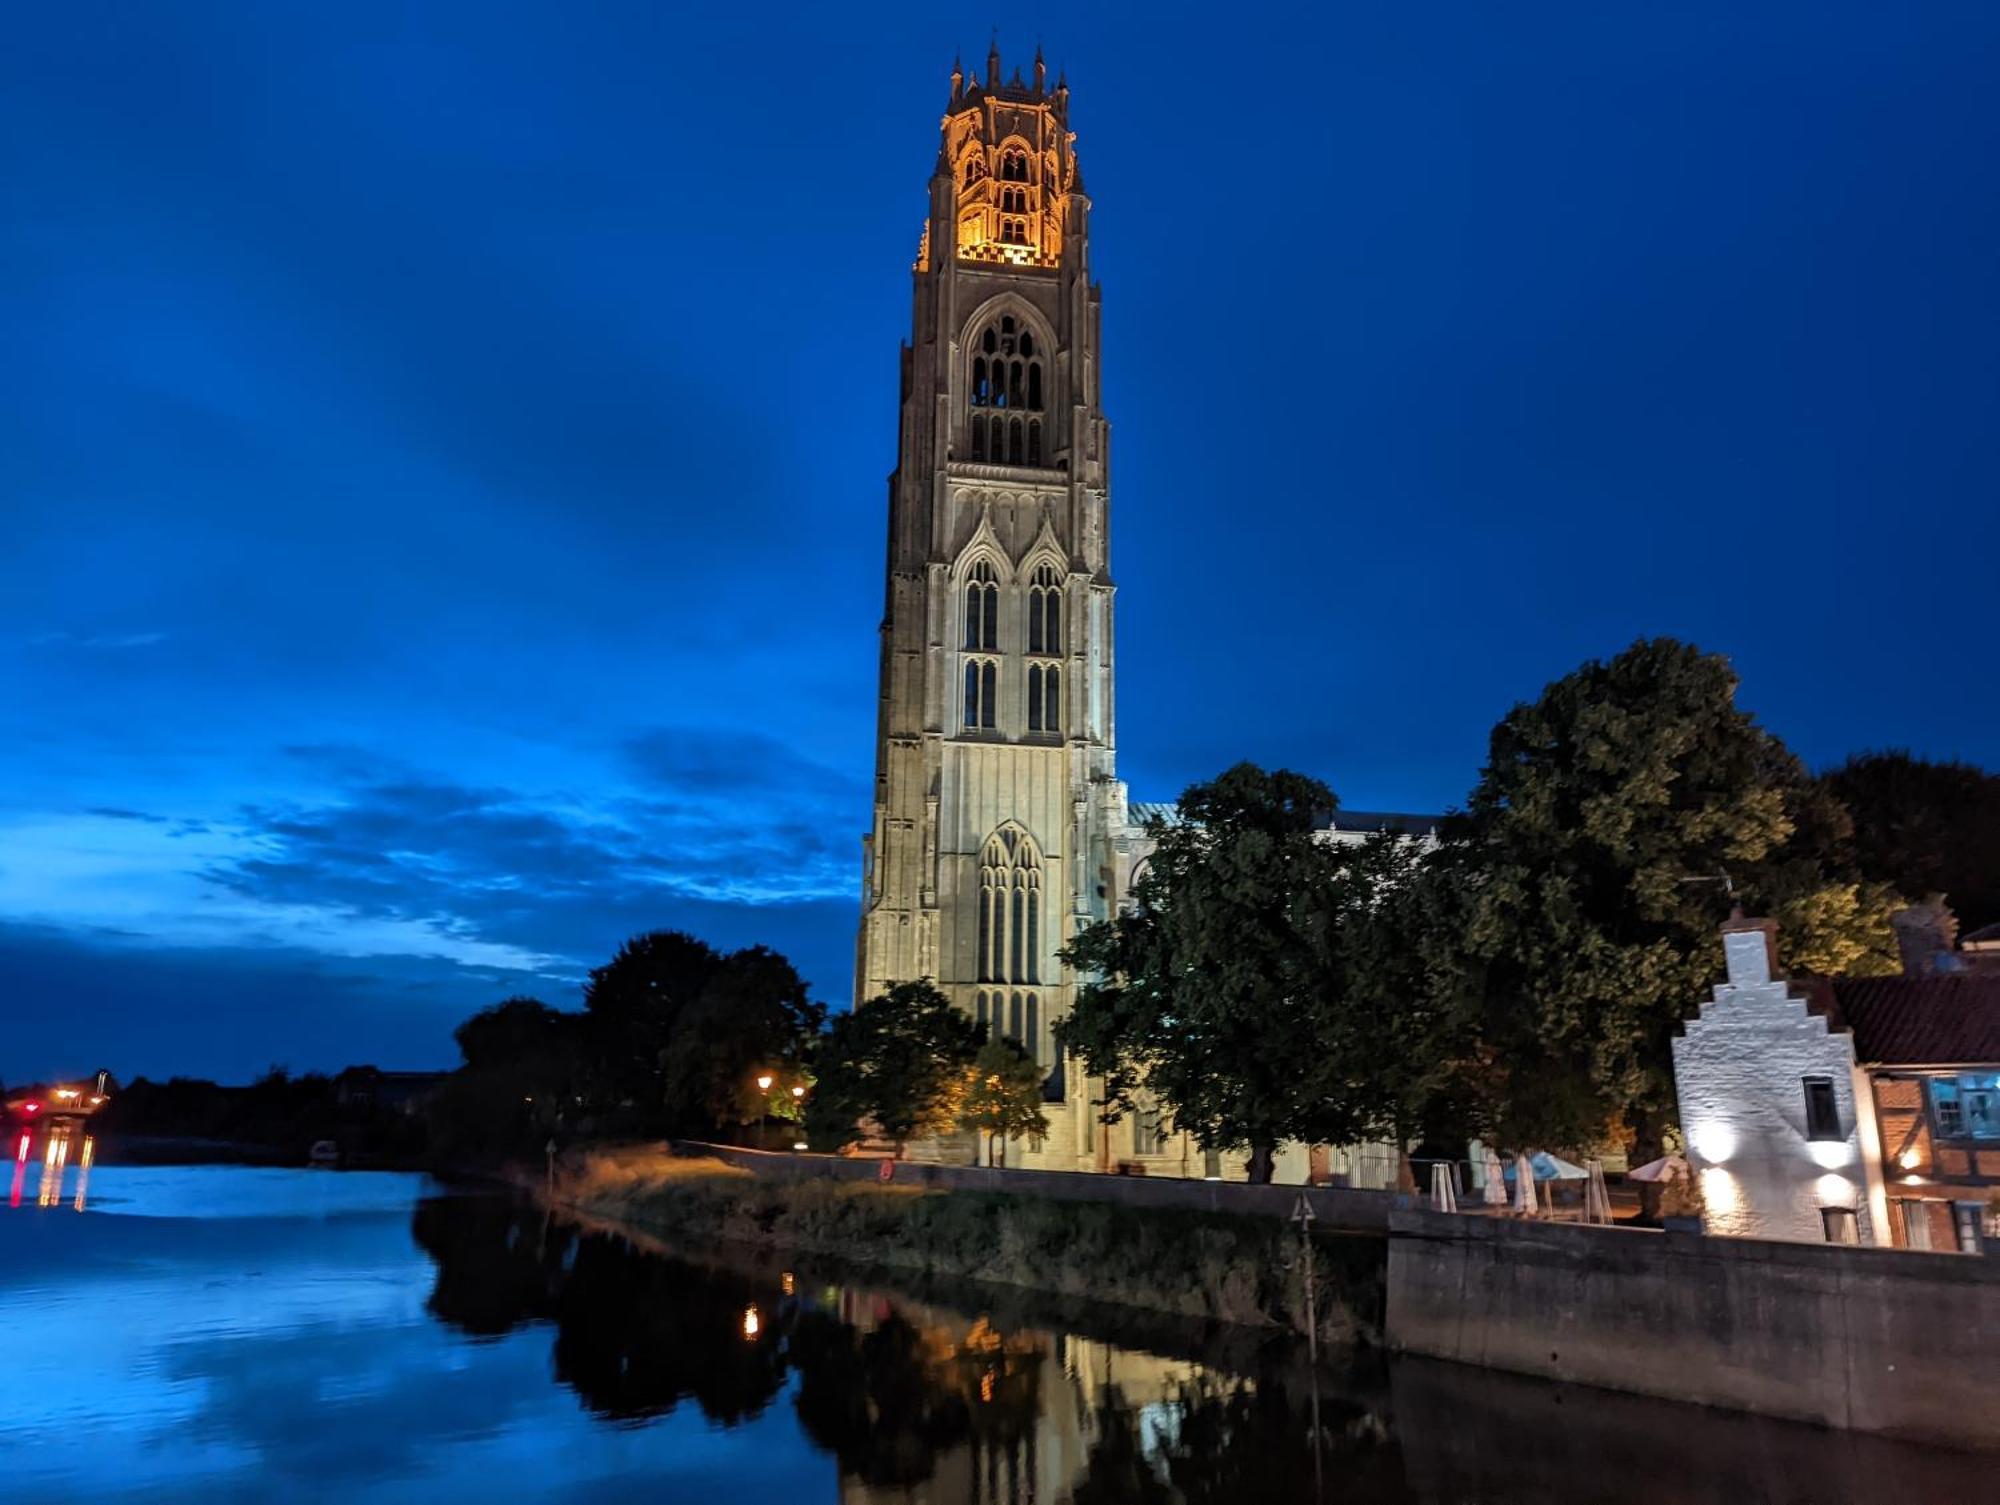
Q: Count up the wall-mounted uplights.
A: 3